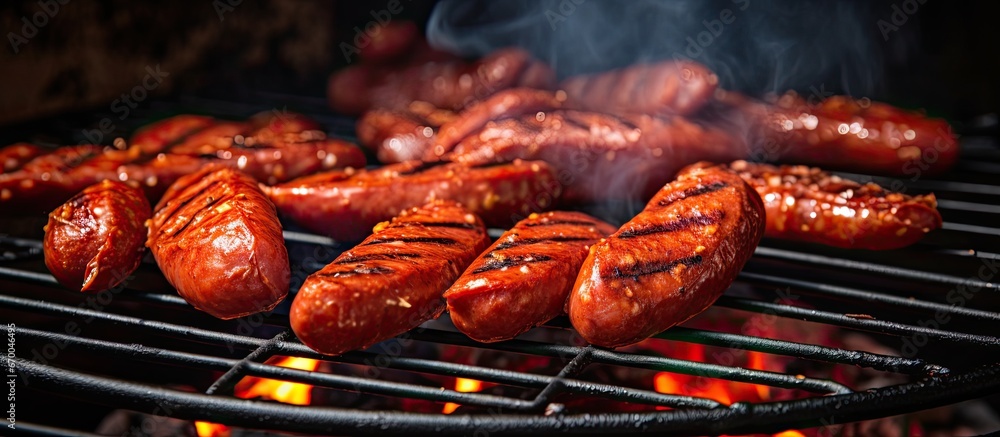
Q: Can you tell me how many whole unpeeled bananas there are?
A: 0